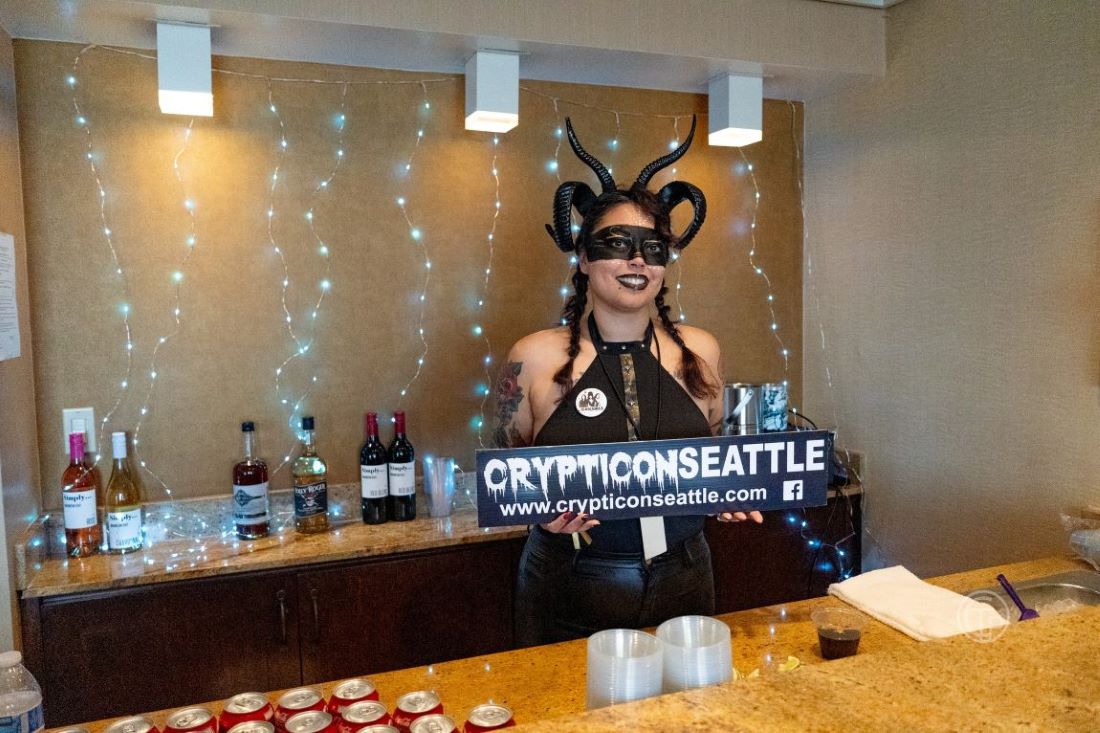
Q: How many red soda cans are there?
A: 13